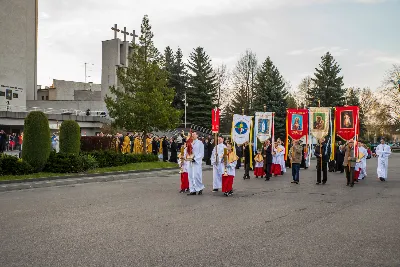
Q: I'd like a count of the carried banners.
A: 6